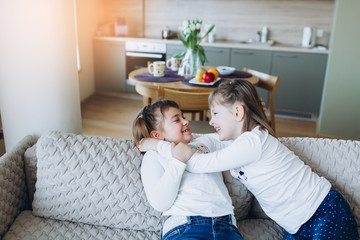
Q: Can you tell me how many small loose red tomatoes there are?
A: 0